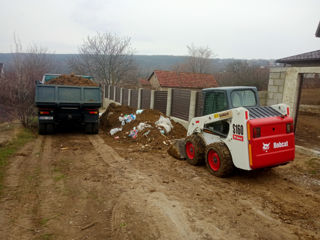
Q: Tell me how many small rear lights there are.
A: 4